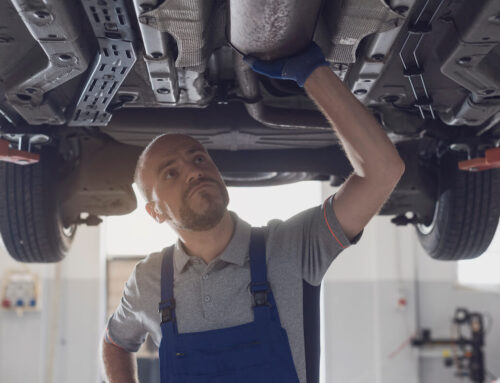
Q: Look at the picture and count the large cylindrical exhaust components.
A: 1